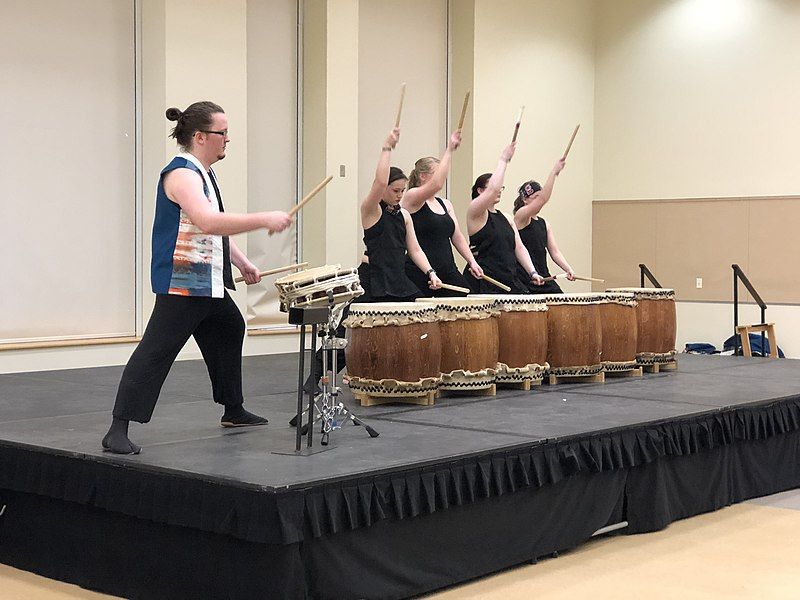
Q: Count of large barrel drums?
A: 6